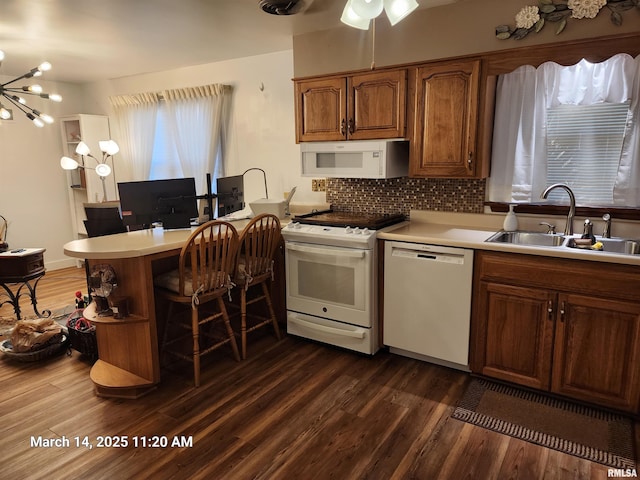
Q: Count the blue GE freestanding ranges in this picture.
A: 0